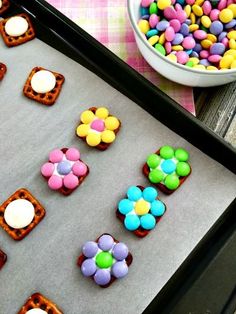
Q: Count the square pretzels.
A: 12